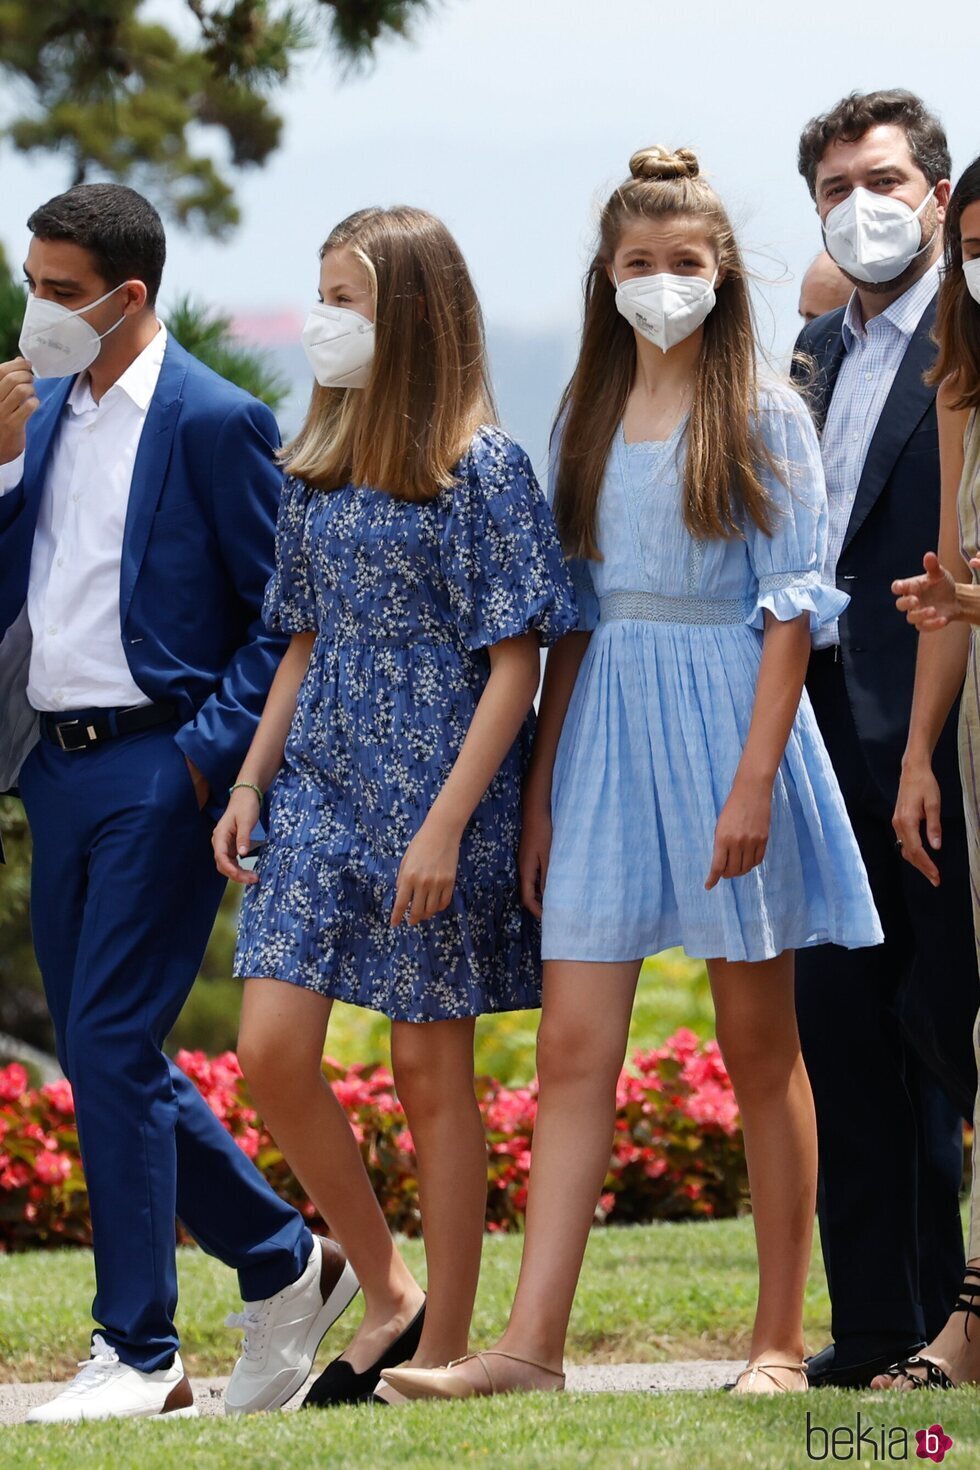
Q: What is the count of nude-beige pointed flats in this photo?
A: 2